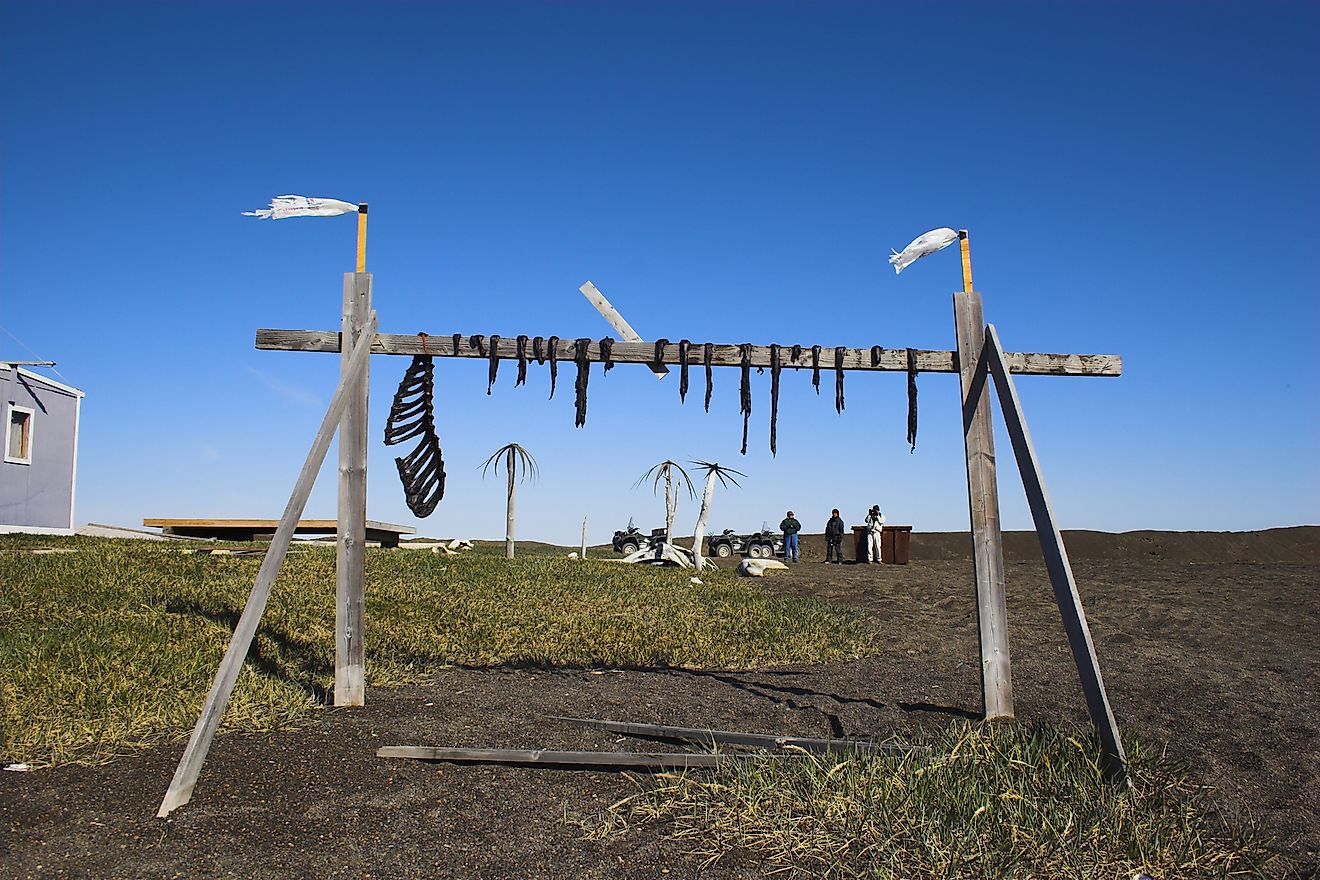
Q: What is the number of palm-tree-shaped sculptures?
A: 3